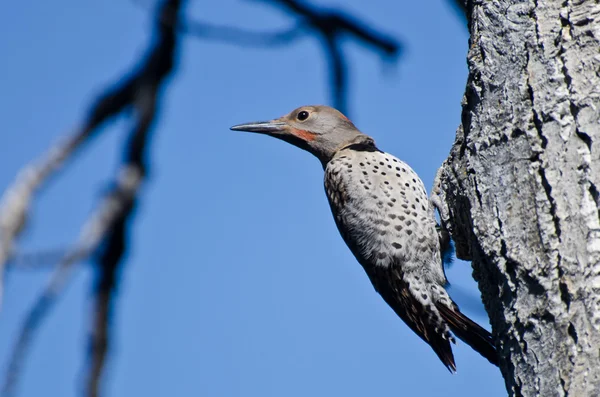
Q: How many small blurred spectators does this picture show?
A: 0